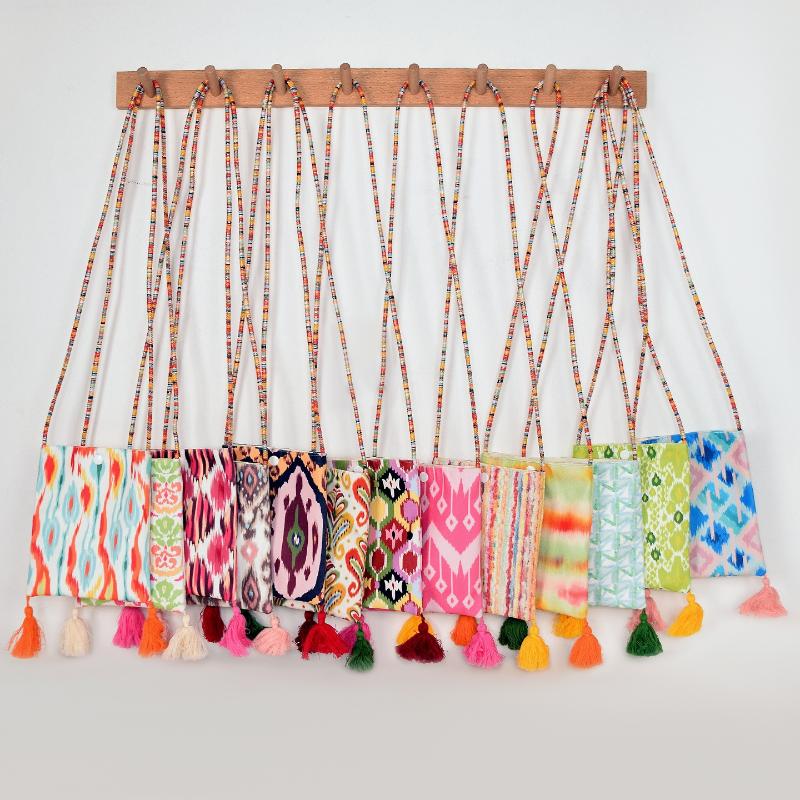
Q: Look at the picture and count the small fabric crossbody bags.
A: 13